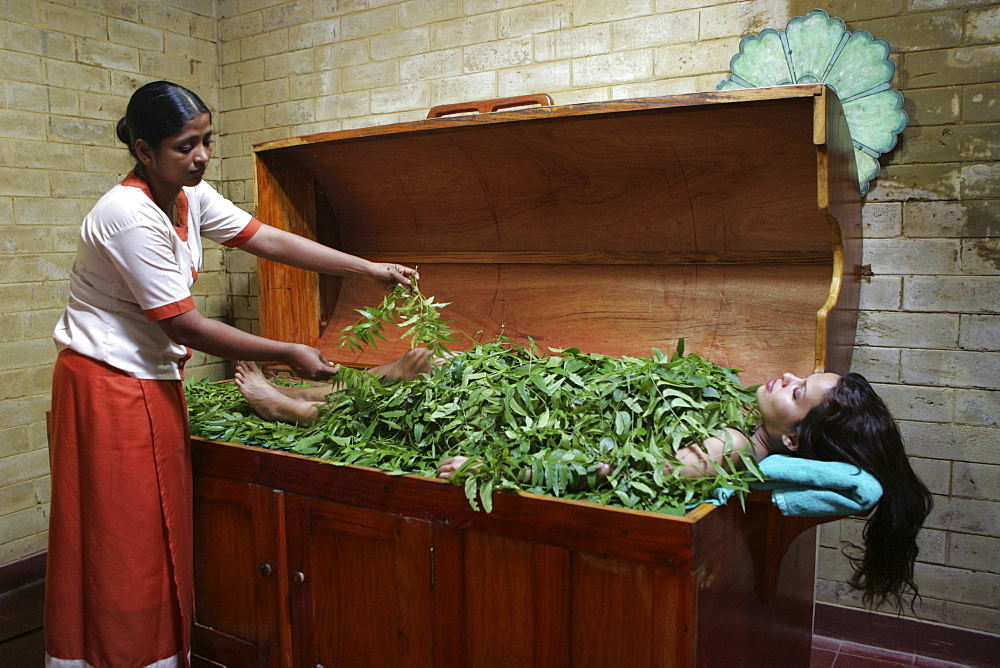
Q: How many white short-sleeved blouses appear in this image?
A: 1